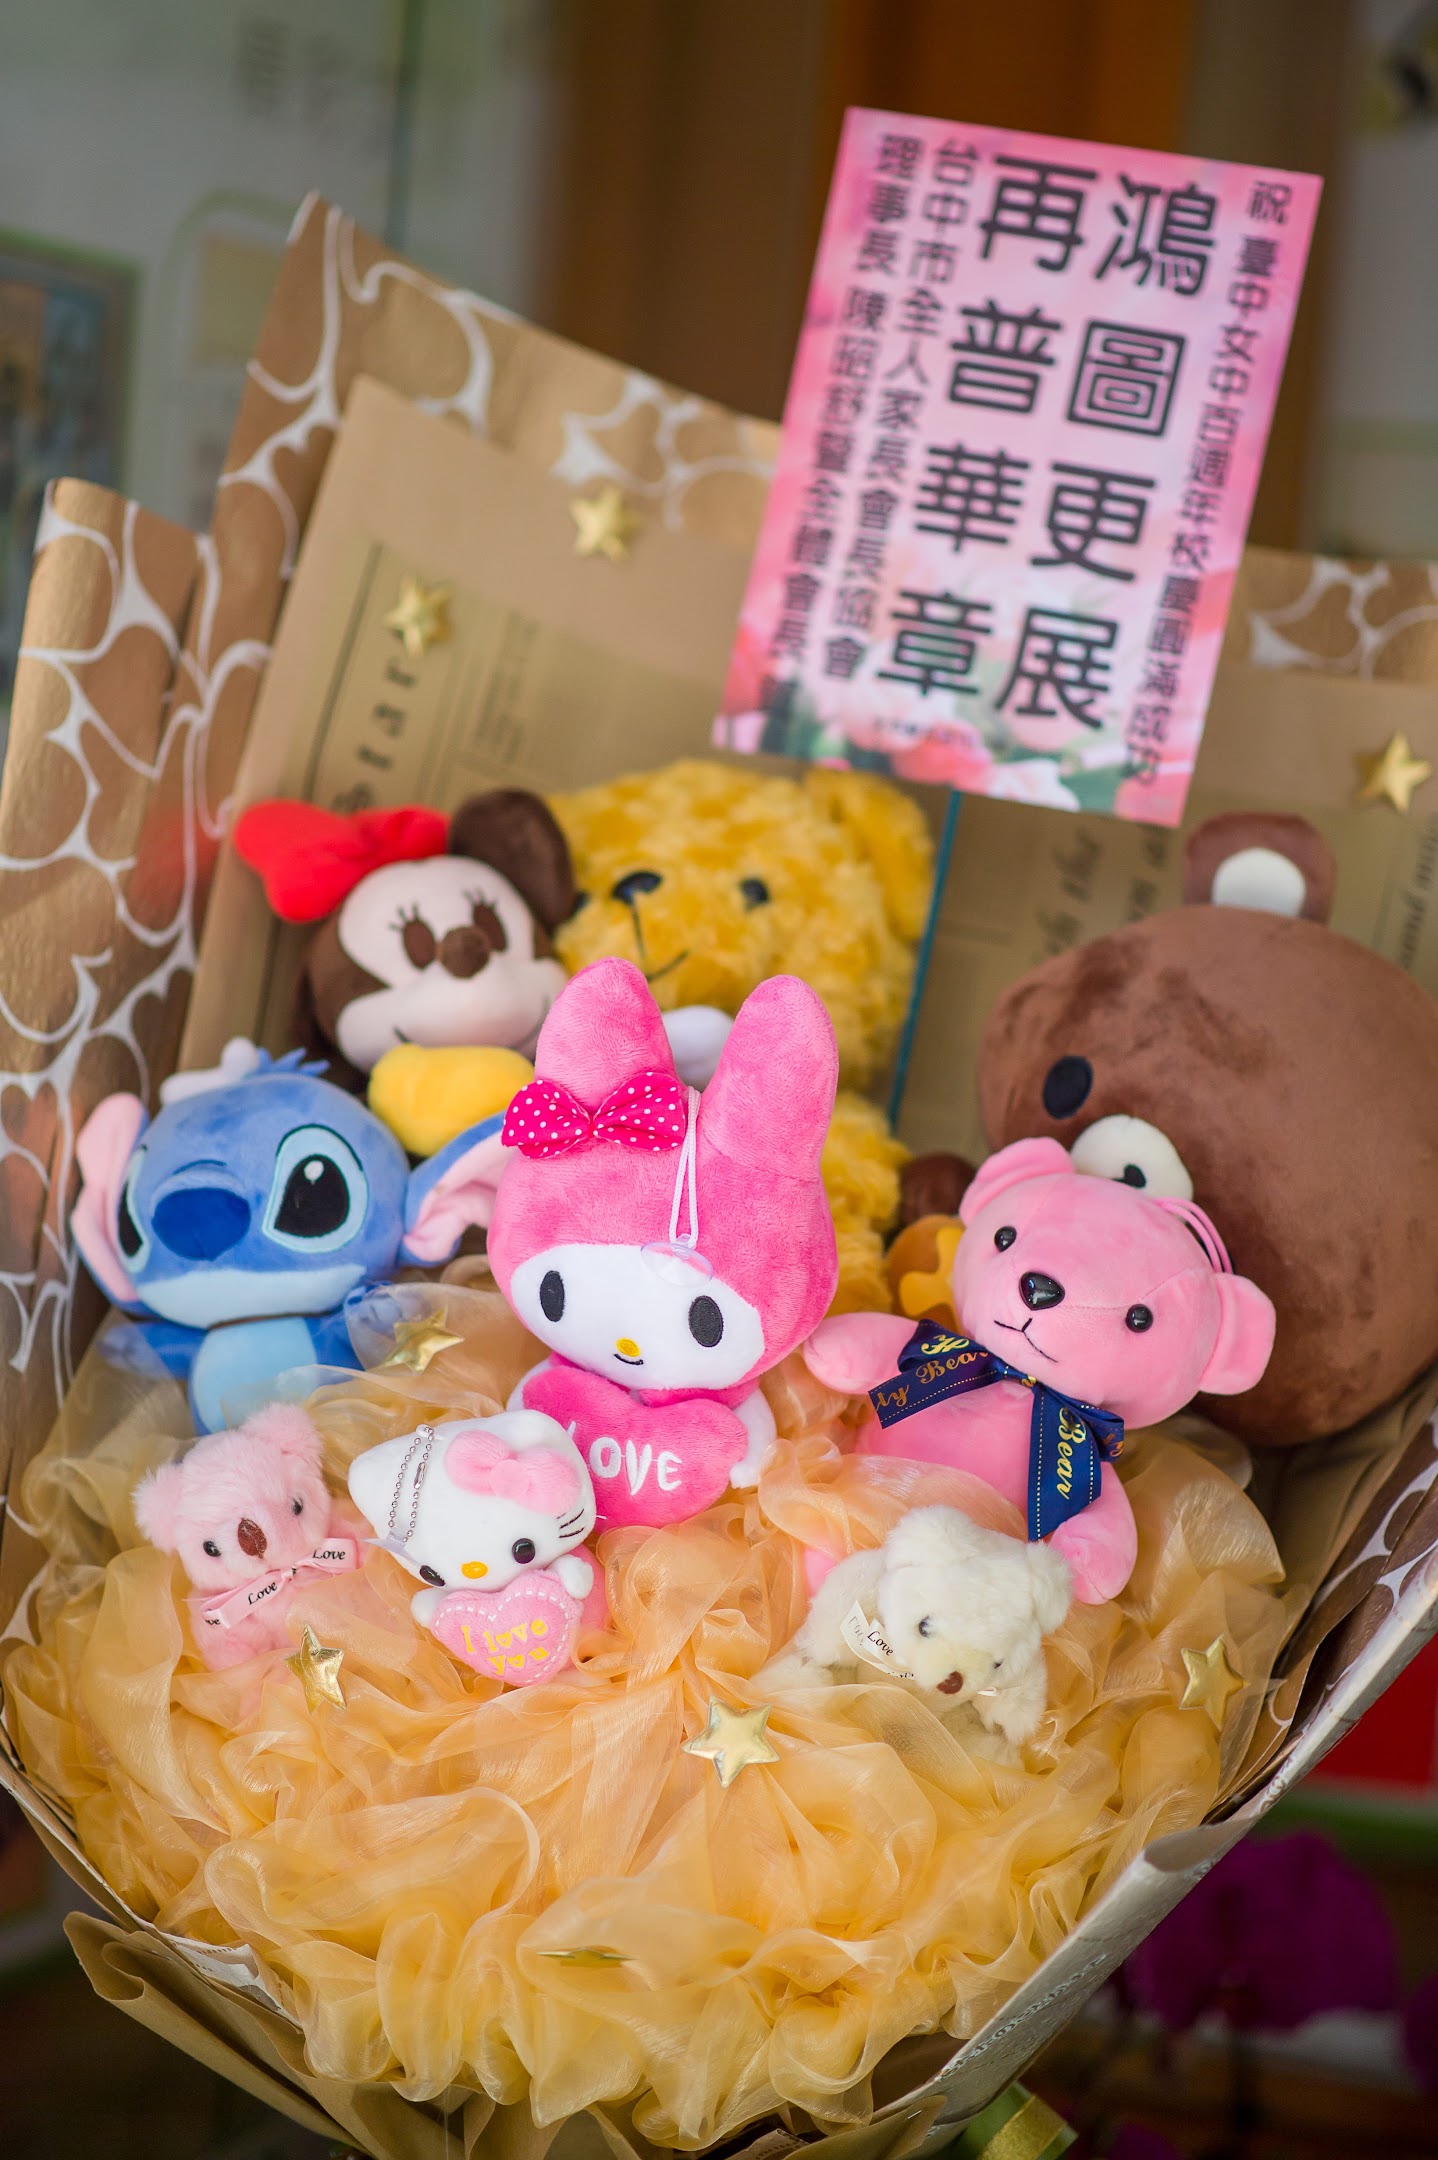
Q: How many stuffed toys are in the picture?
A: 9